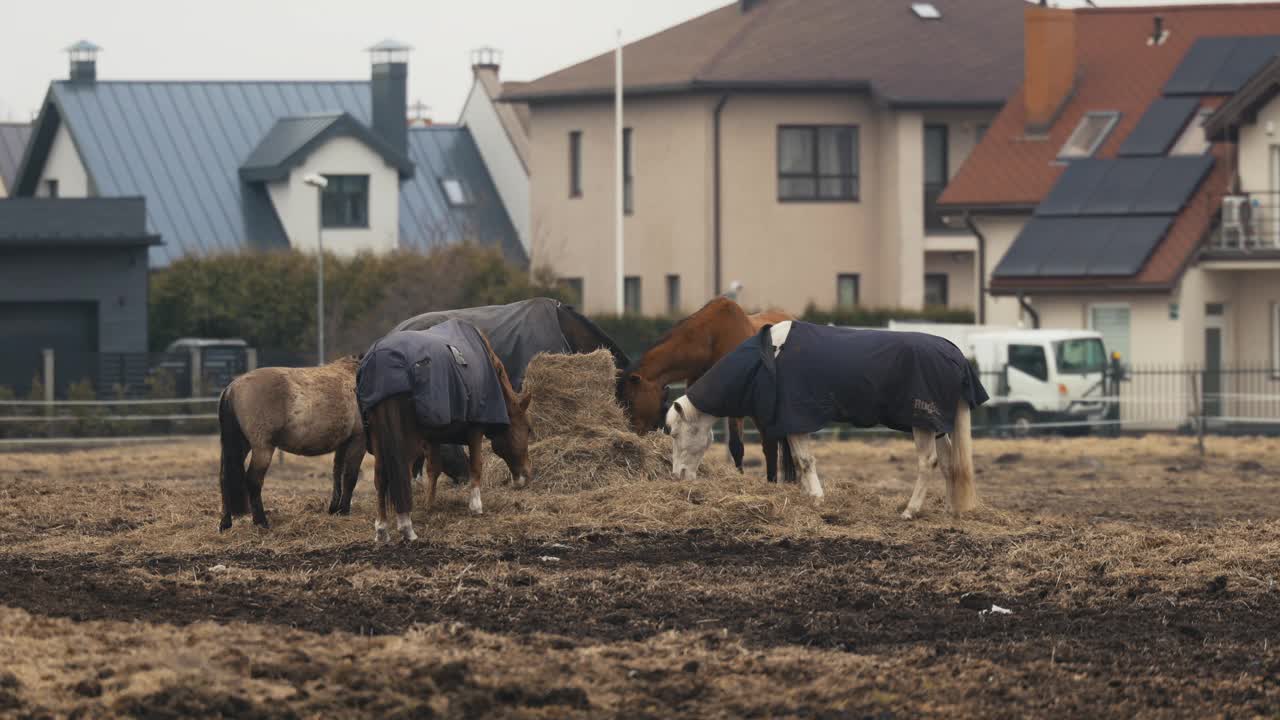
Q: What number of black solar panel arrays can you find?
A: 4